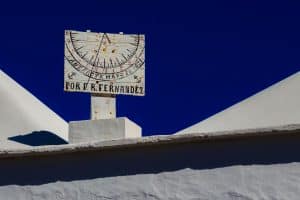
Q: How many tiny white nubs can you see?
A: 2